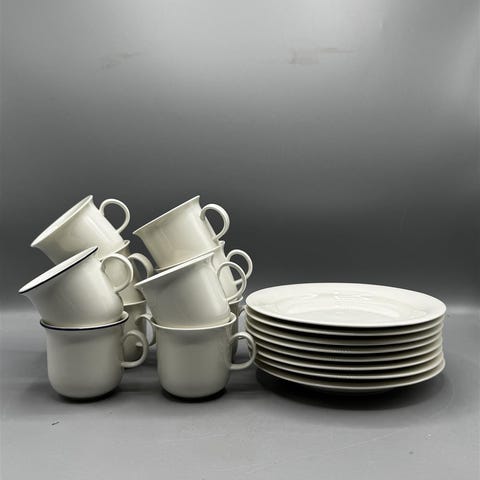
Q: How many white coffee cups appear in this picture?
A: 10